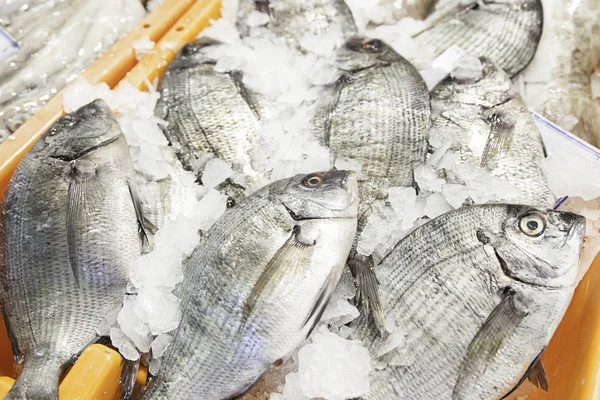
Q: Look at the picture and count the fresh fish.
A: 8